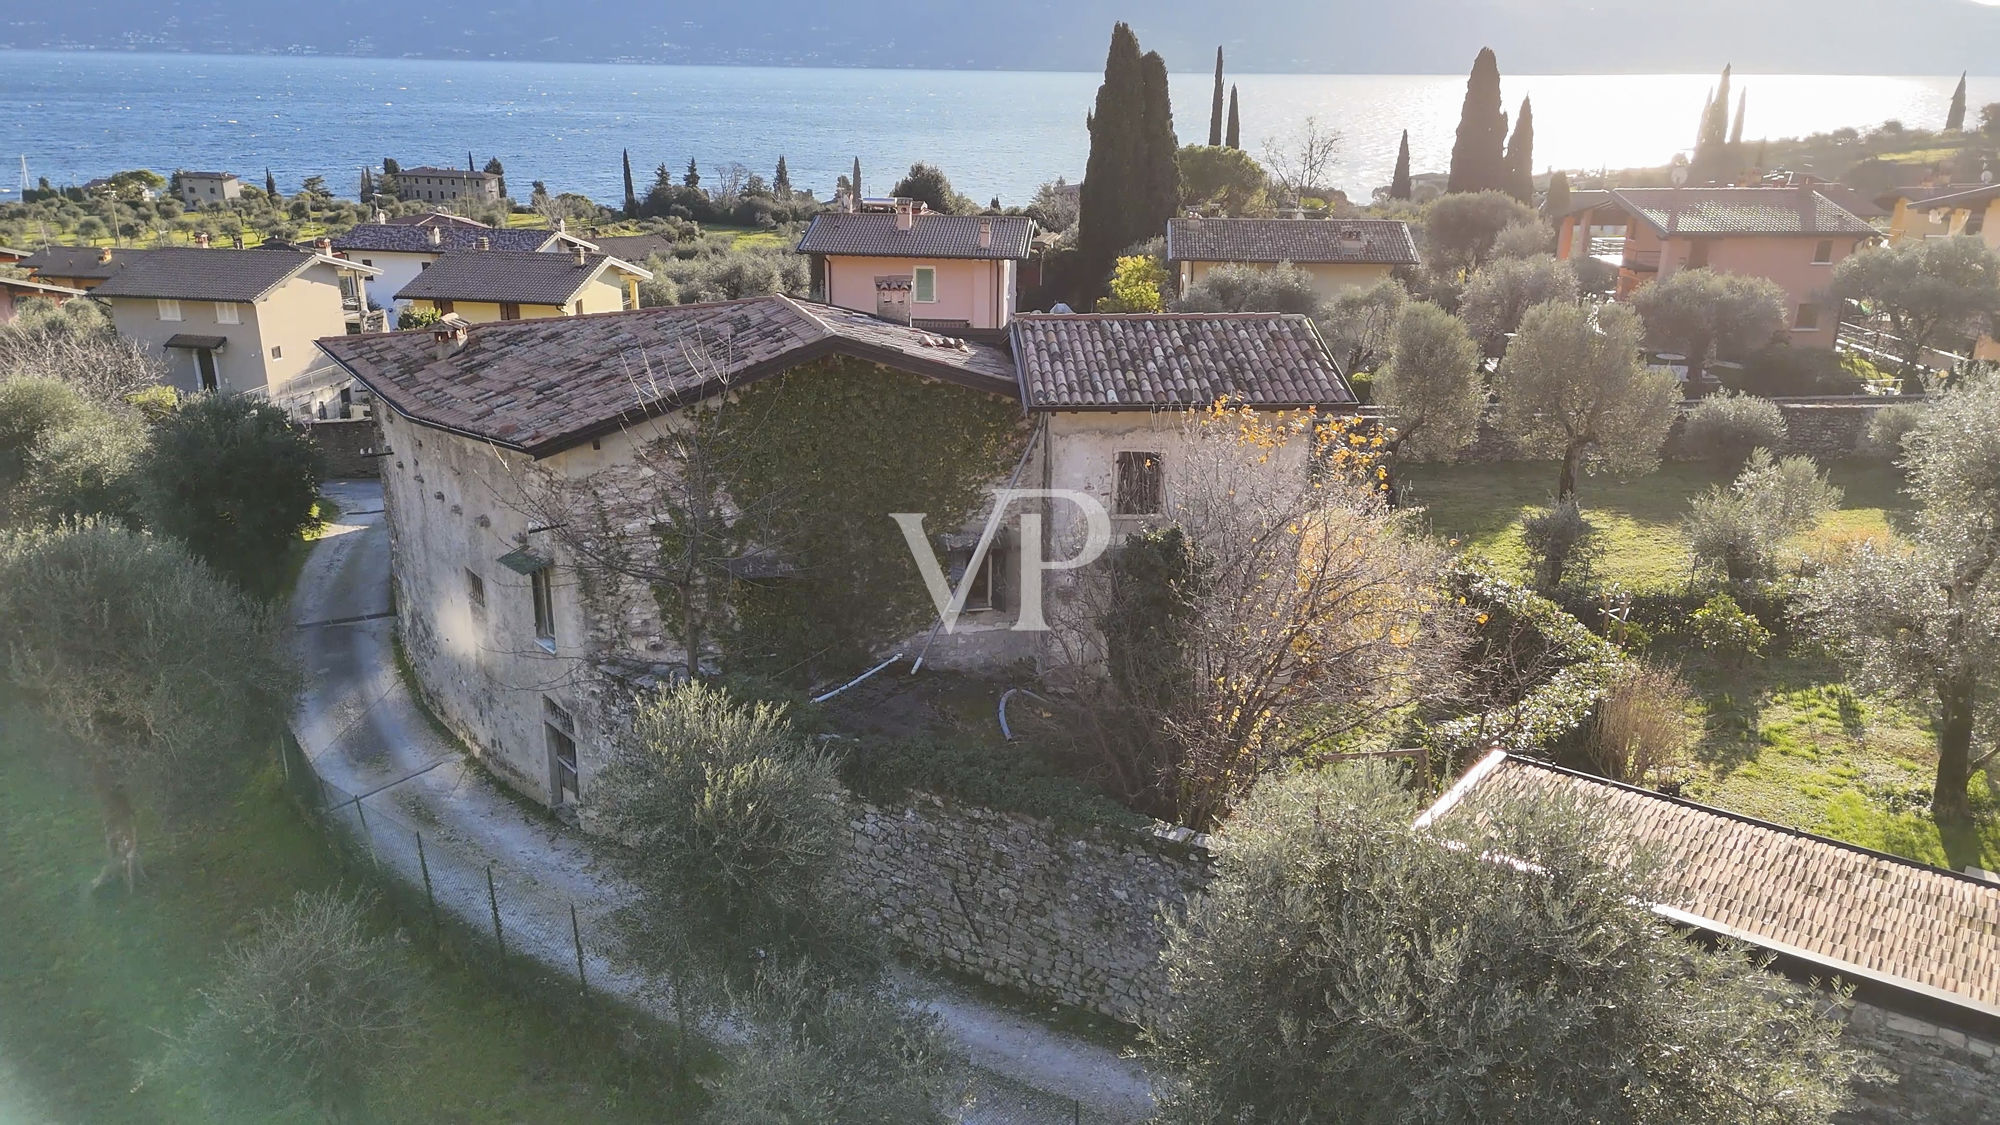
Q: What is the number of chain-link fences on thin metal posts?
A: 1